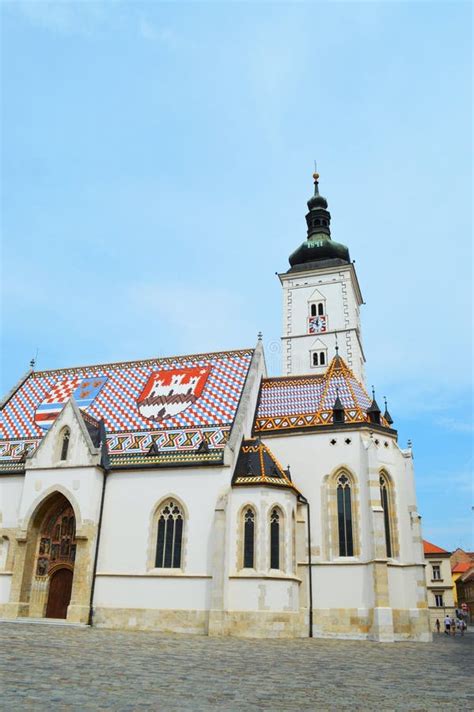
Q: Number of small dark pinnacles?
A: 3